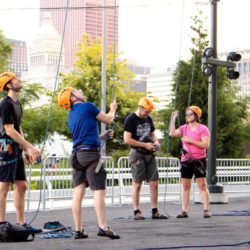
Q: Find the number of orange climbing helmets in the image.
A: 4